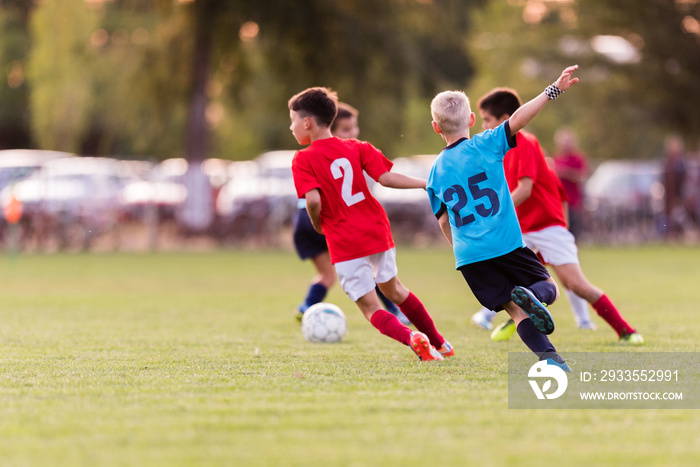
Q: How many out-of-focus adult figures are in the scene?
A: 2